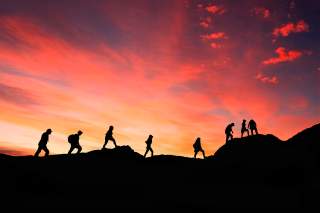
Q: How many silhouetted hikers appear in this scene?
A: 8